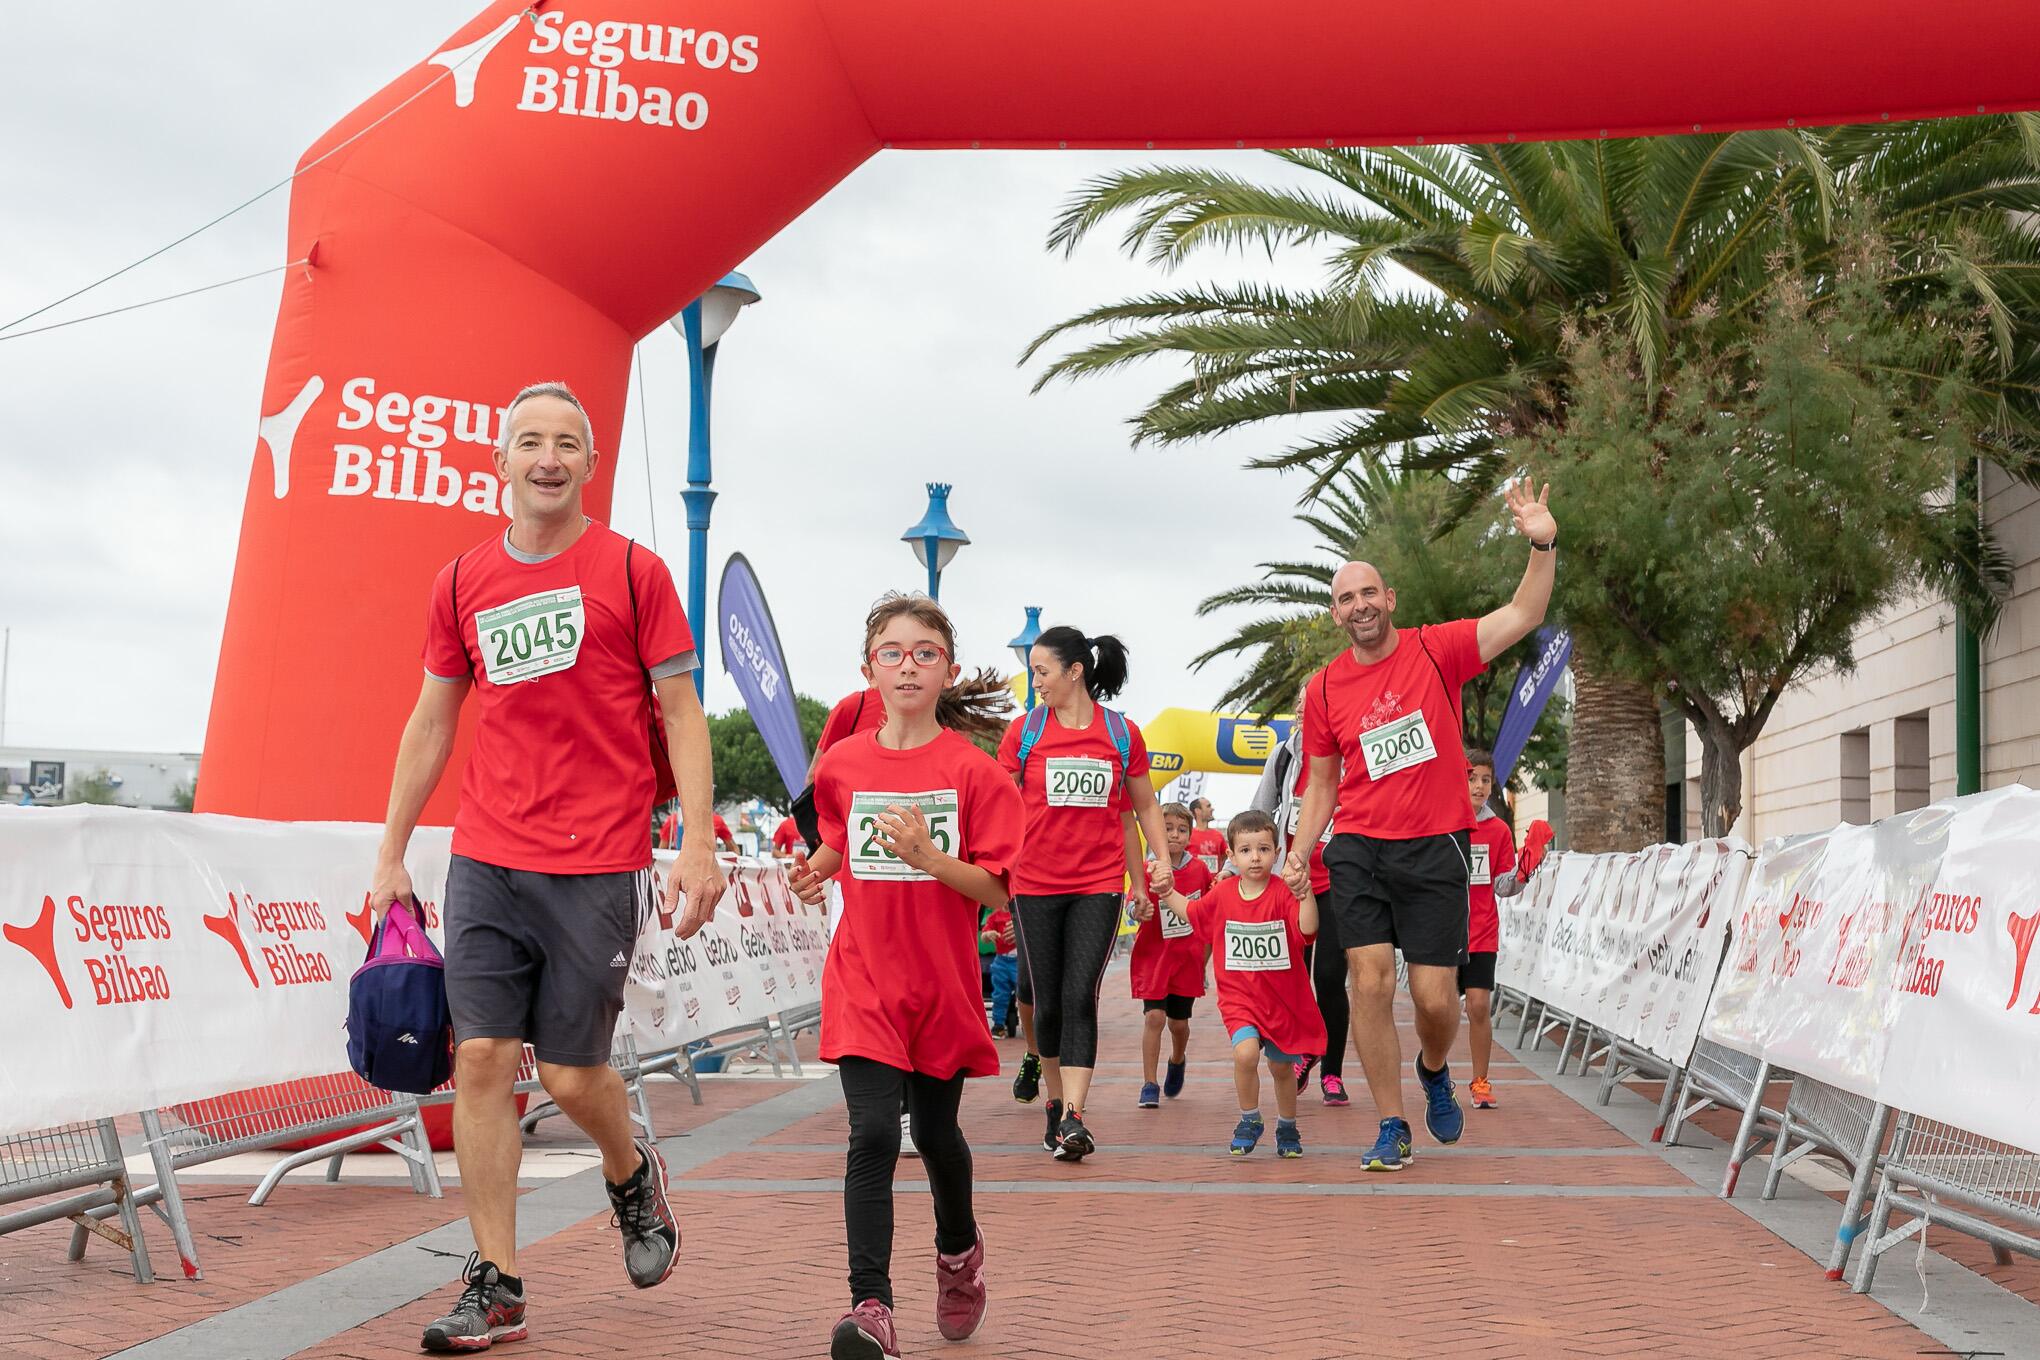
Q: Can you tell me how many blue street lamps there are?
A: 3